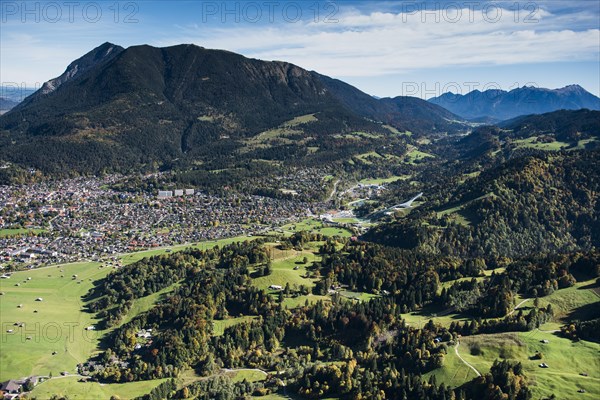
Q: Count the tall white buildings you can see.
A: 3